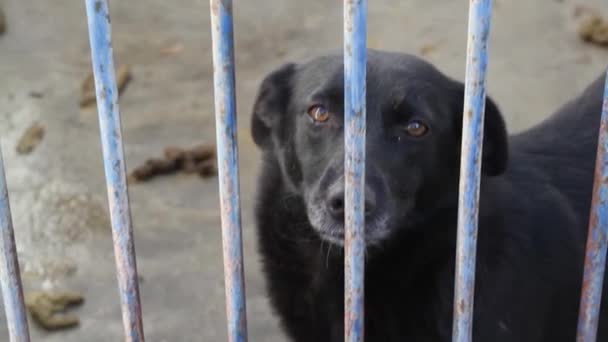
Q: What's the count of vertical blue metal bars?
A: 6